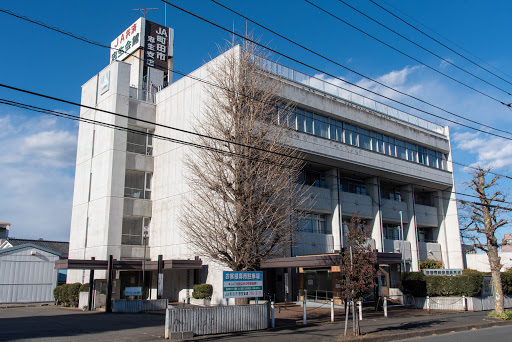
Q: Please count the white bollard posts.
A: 7